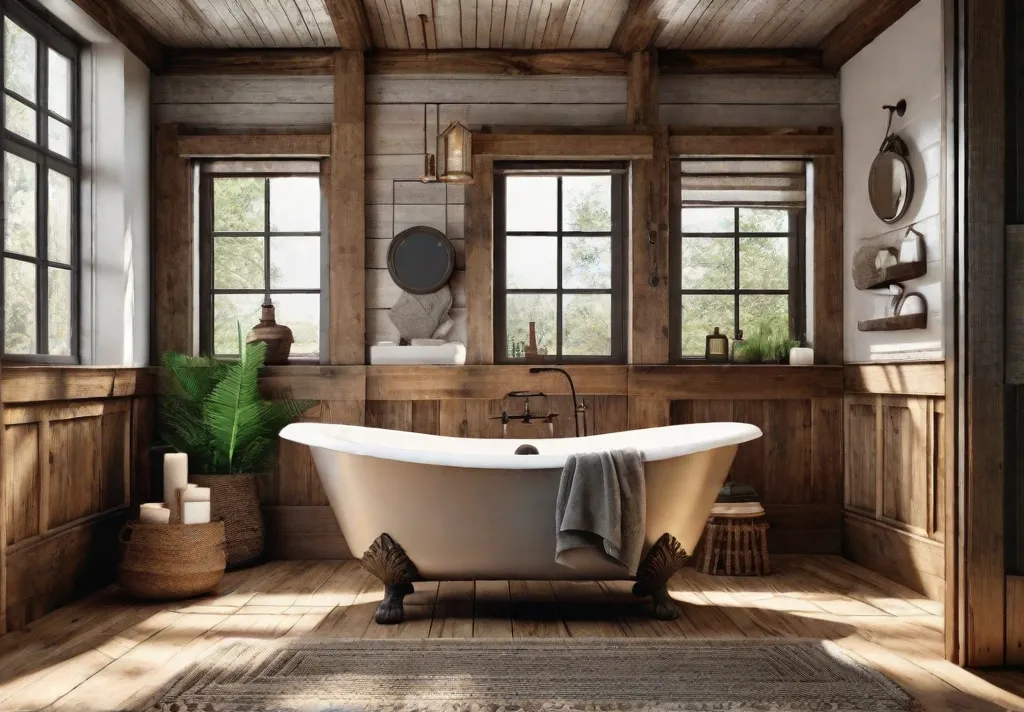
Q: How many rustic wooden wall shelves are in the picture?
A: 2